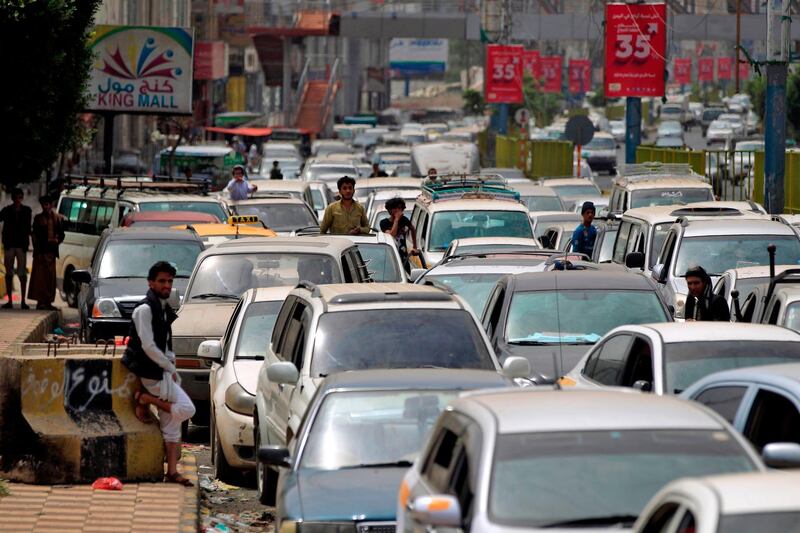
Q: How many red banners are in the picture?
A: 9